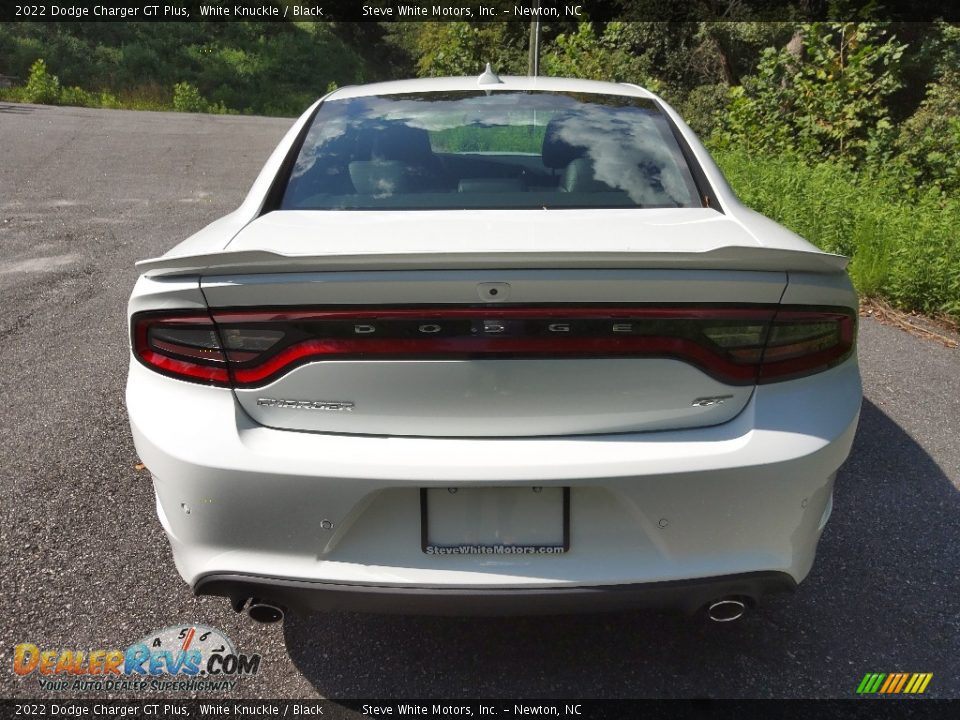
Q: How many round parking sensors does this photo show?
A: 4